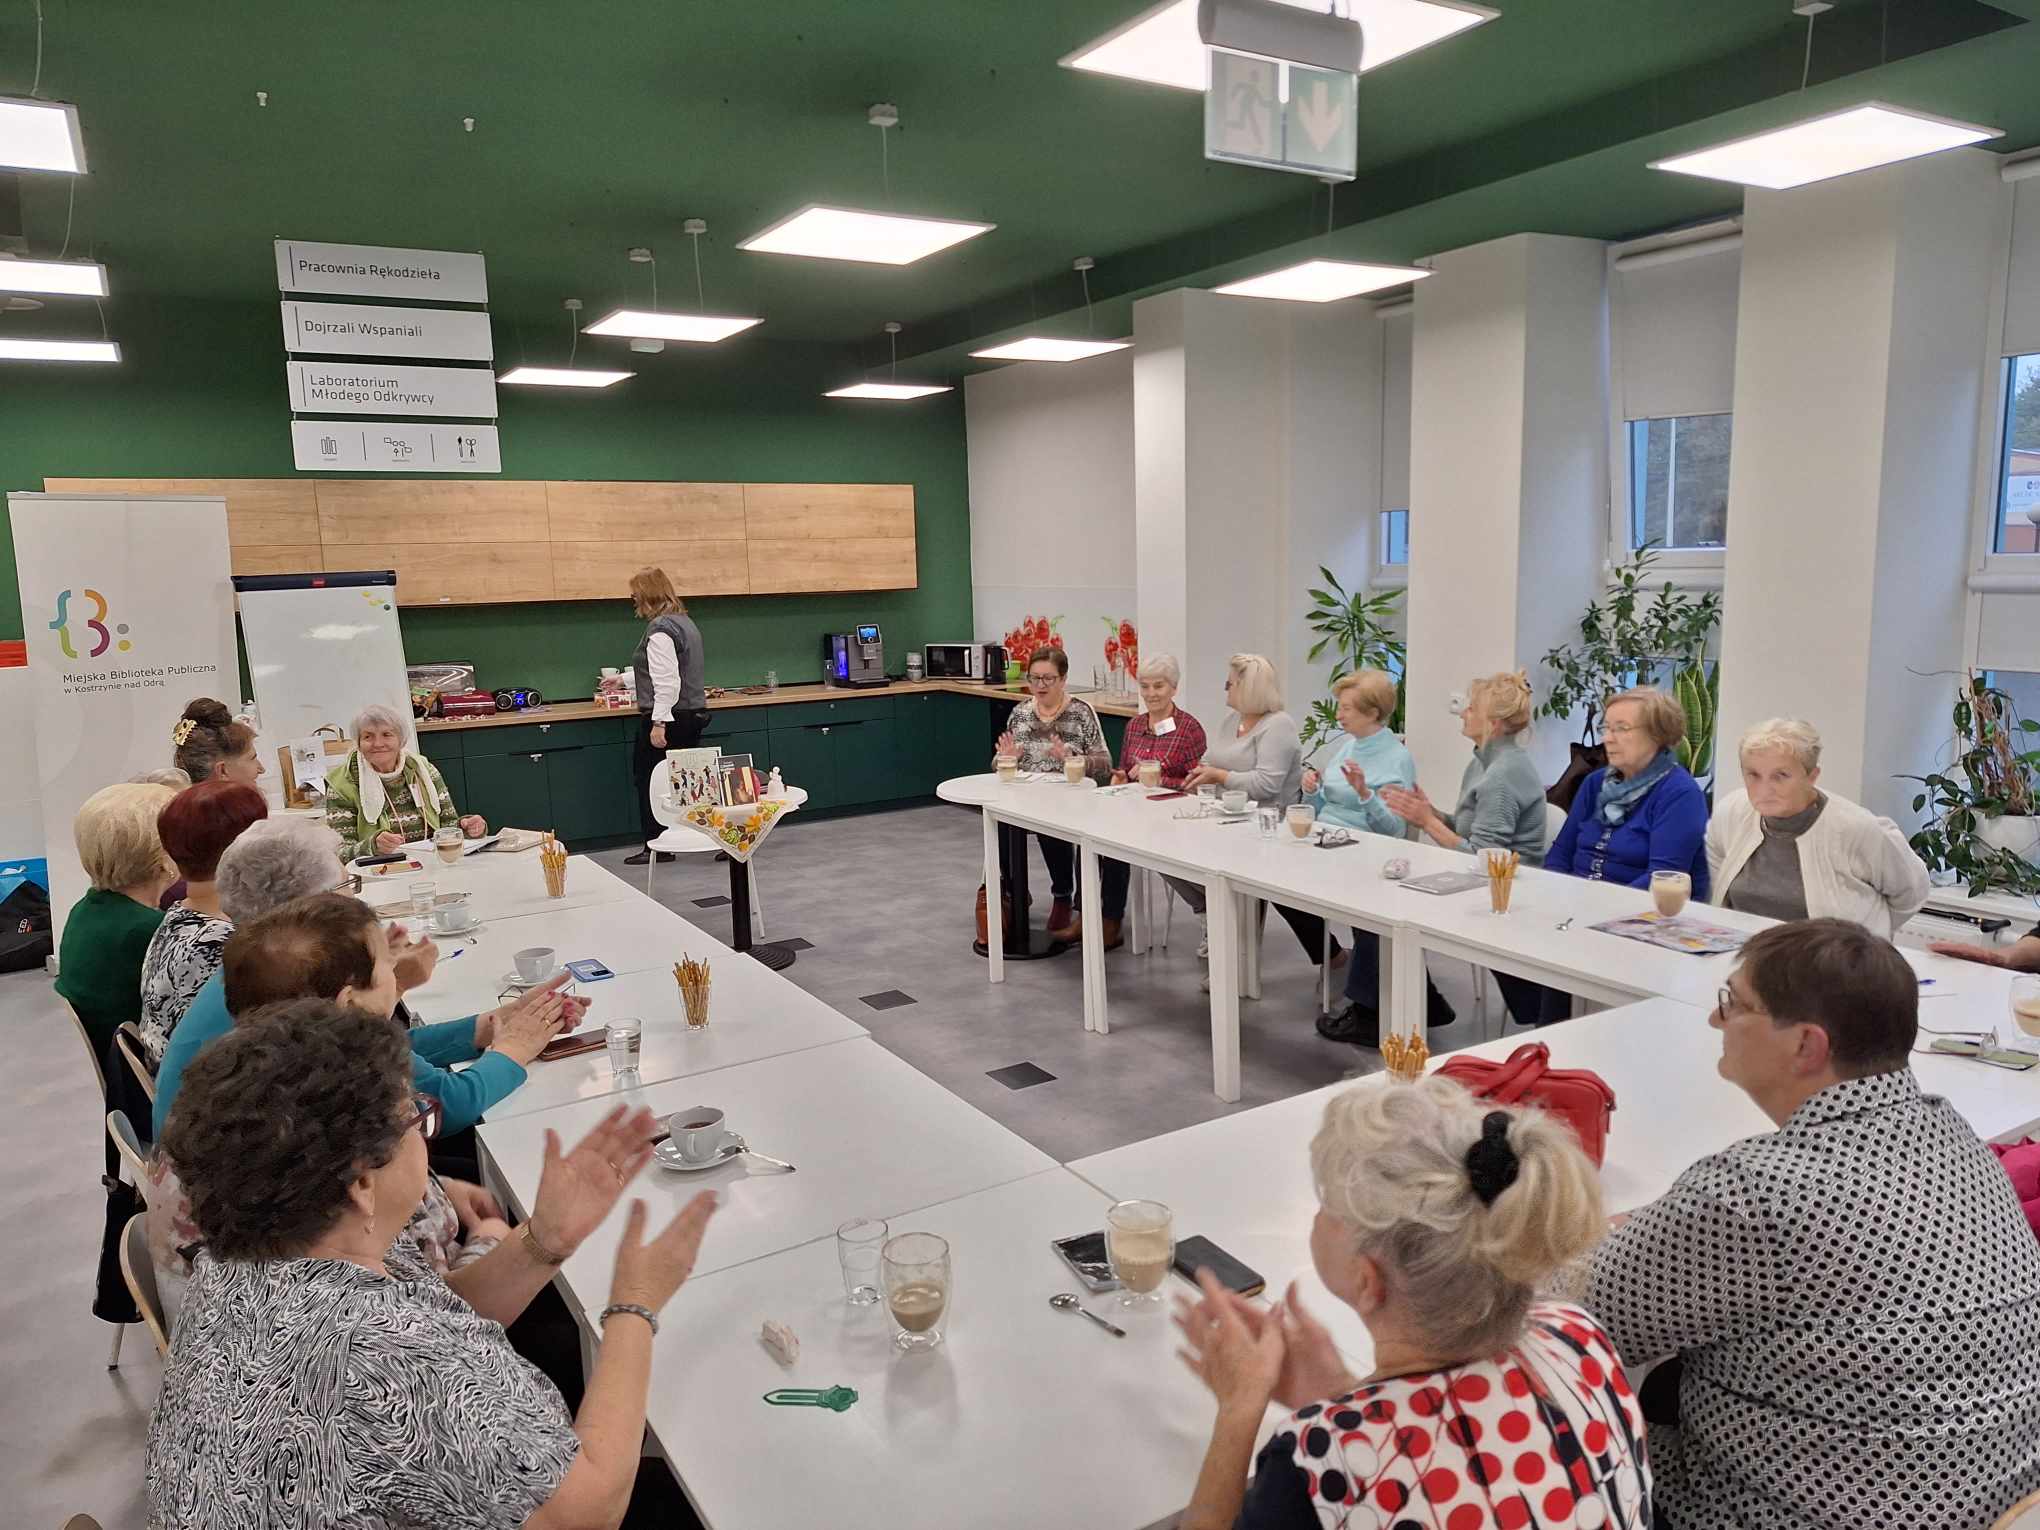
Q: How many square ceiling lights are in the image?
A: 11